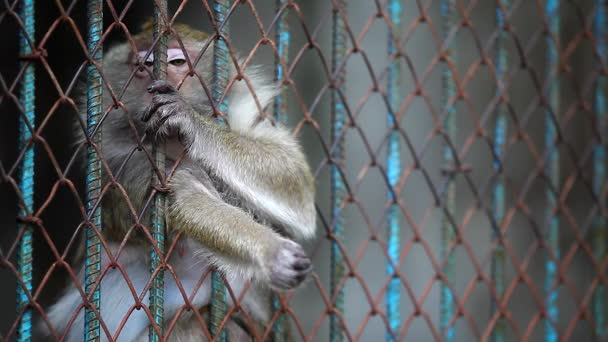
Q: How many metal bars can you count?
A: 11